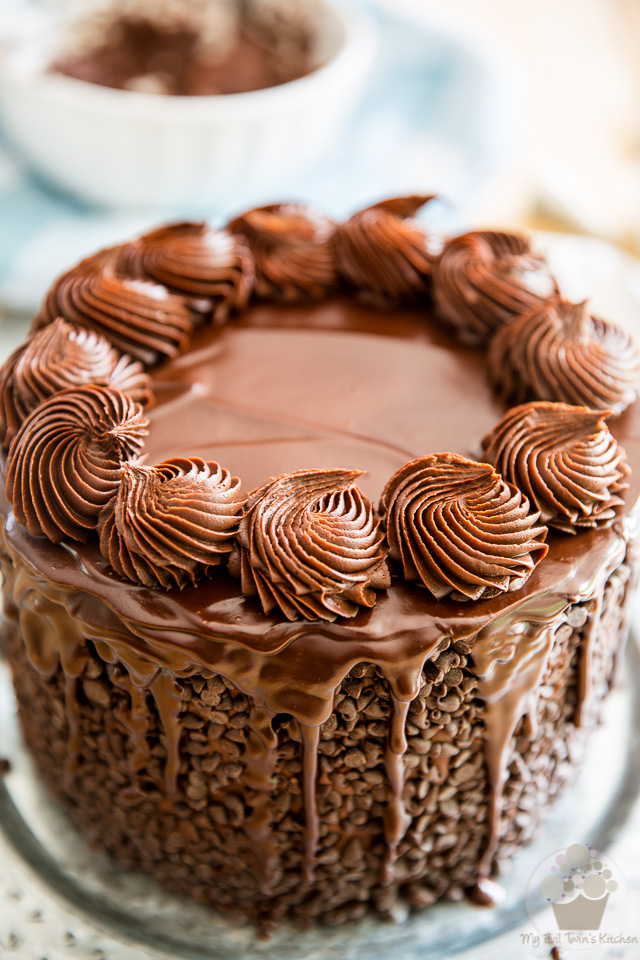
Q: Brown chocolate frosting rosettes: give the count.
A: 12